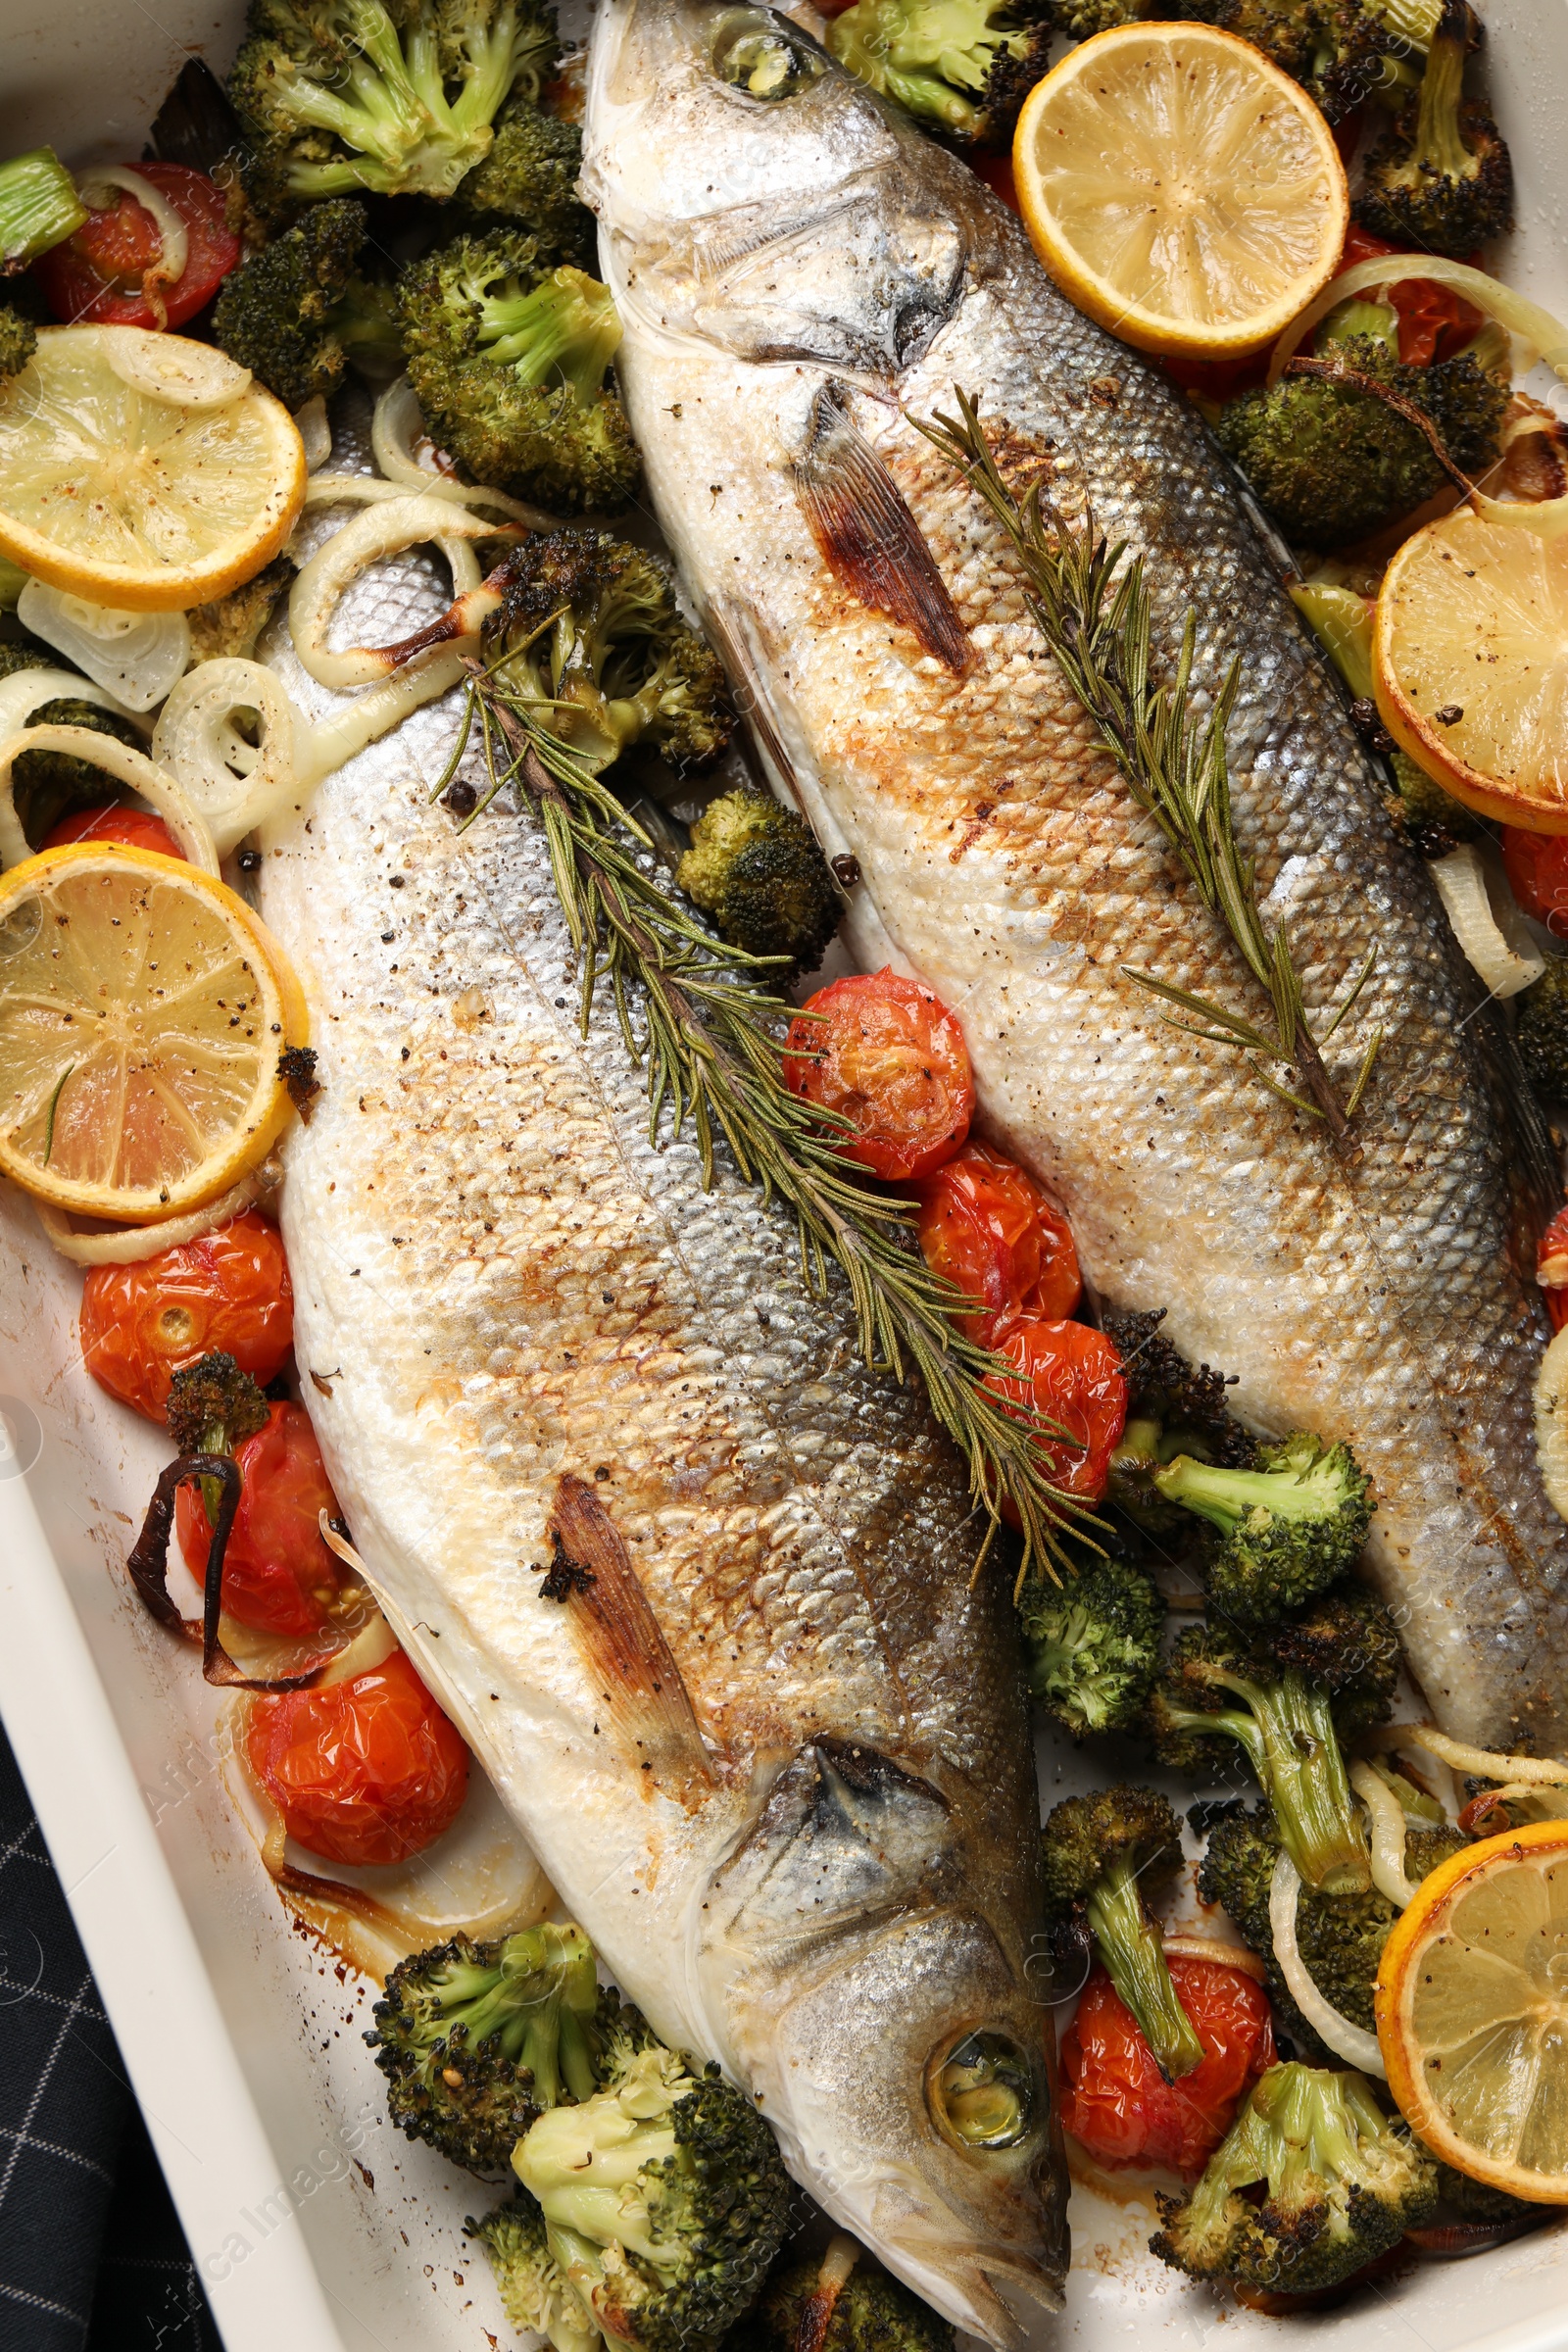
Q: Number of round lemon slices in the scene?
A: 5